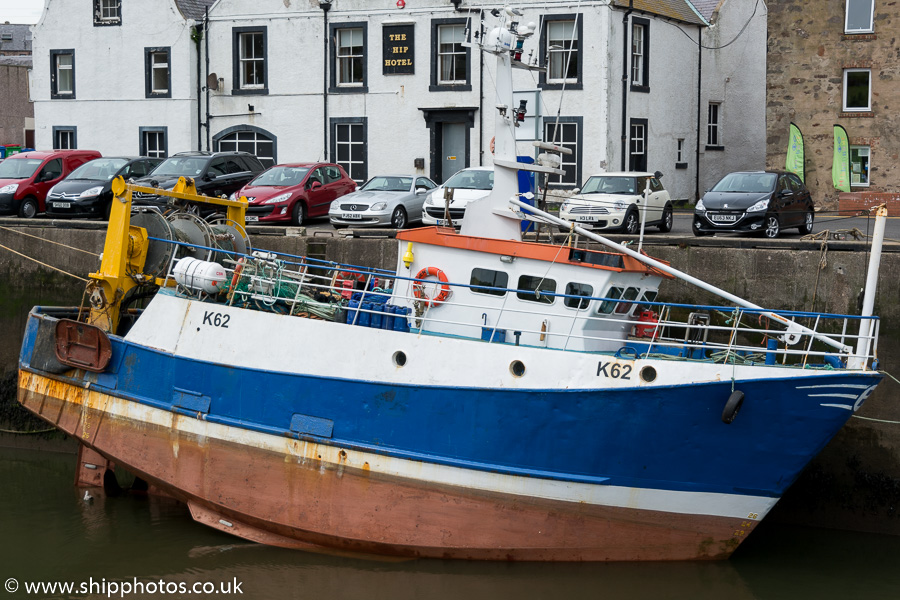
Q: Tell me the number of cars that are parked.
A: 8